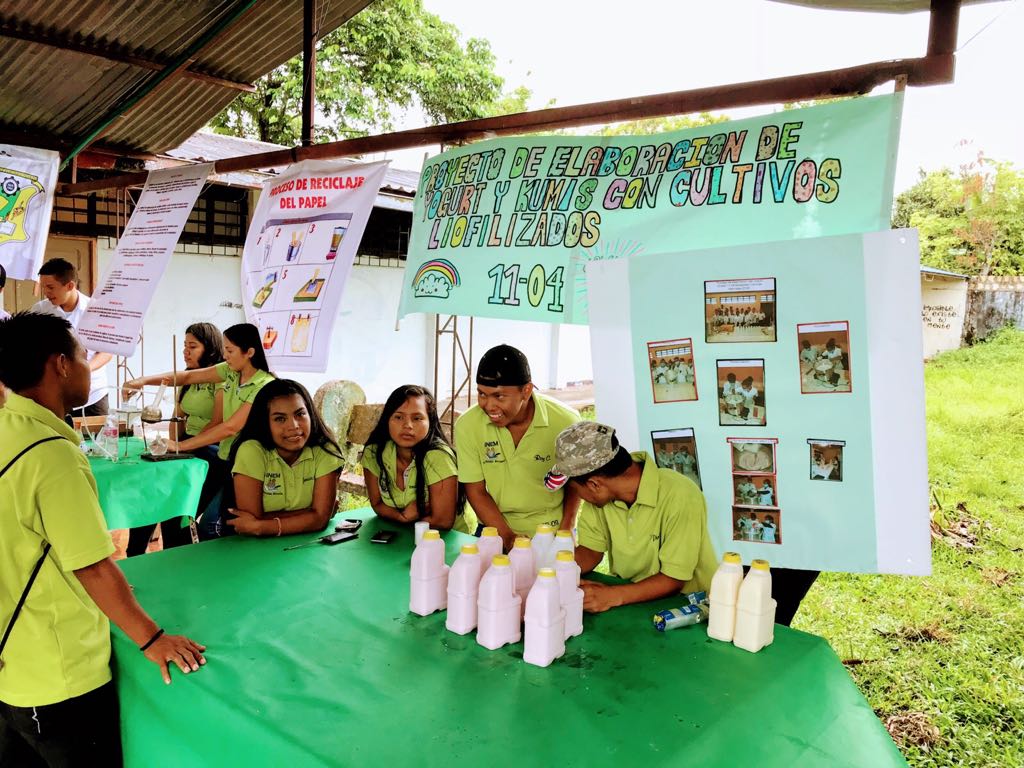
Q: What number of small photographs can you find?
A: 9